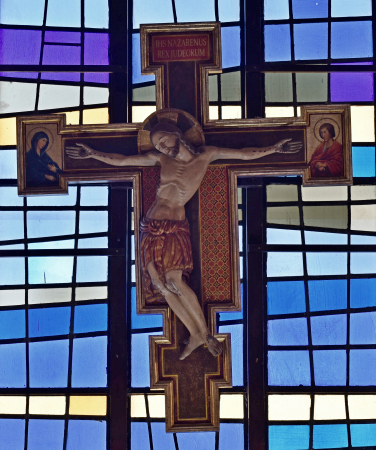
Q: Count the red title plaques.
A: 1